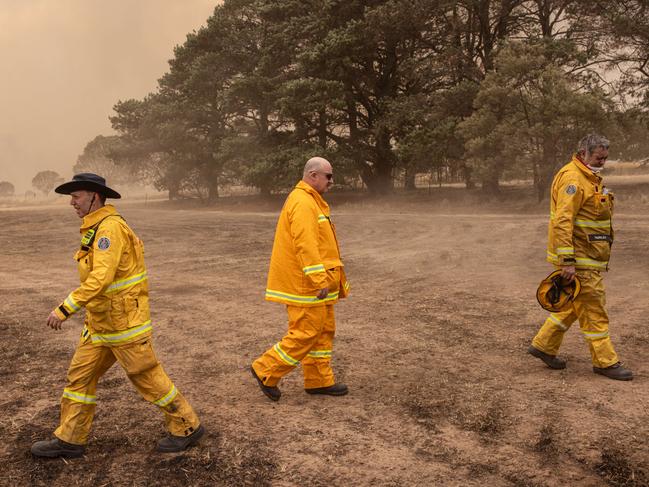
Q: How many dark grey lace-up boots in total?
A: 6